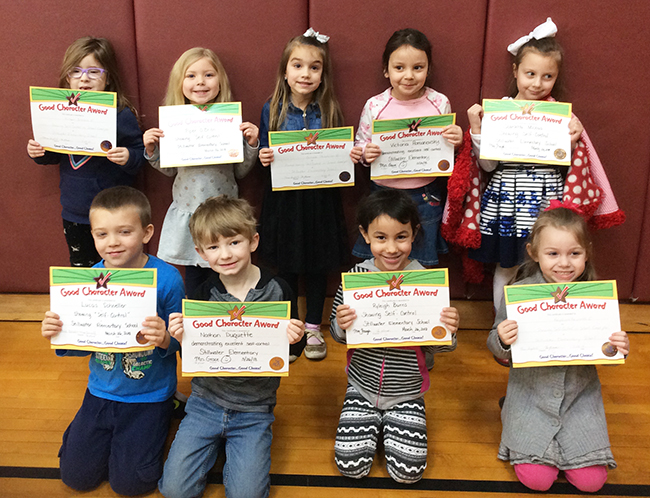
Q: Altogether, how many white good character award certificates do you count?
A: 9